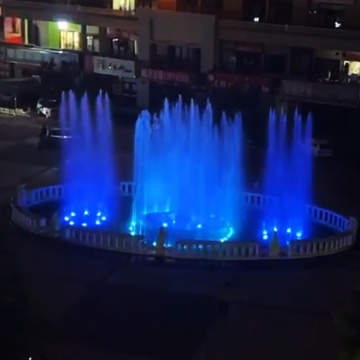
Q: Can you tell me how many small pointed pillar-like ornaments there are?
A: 3